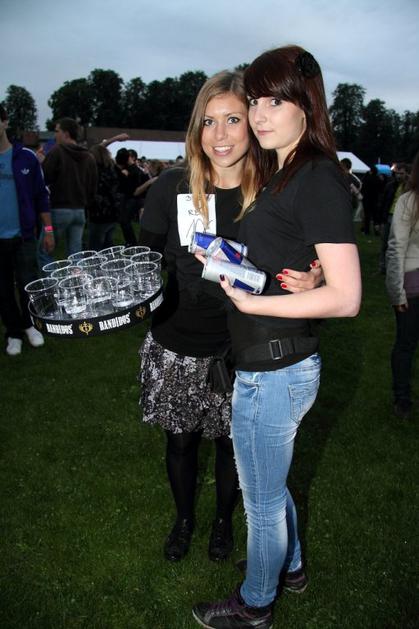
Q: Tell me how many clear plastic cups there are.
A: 12